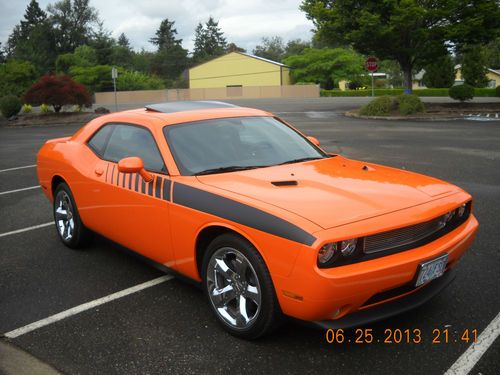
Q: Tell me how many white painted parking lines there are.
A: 5